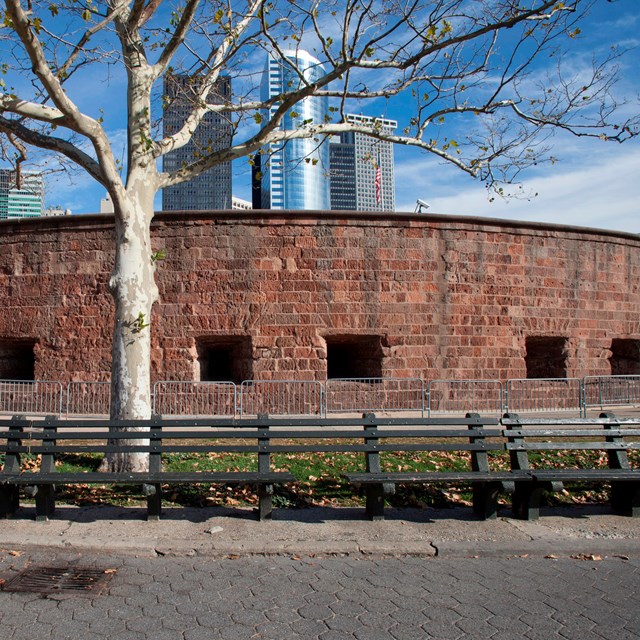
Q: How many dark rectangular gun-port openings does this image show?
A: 5